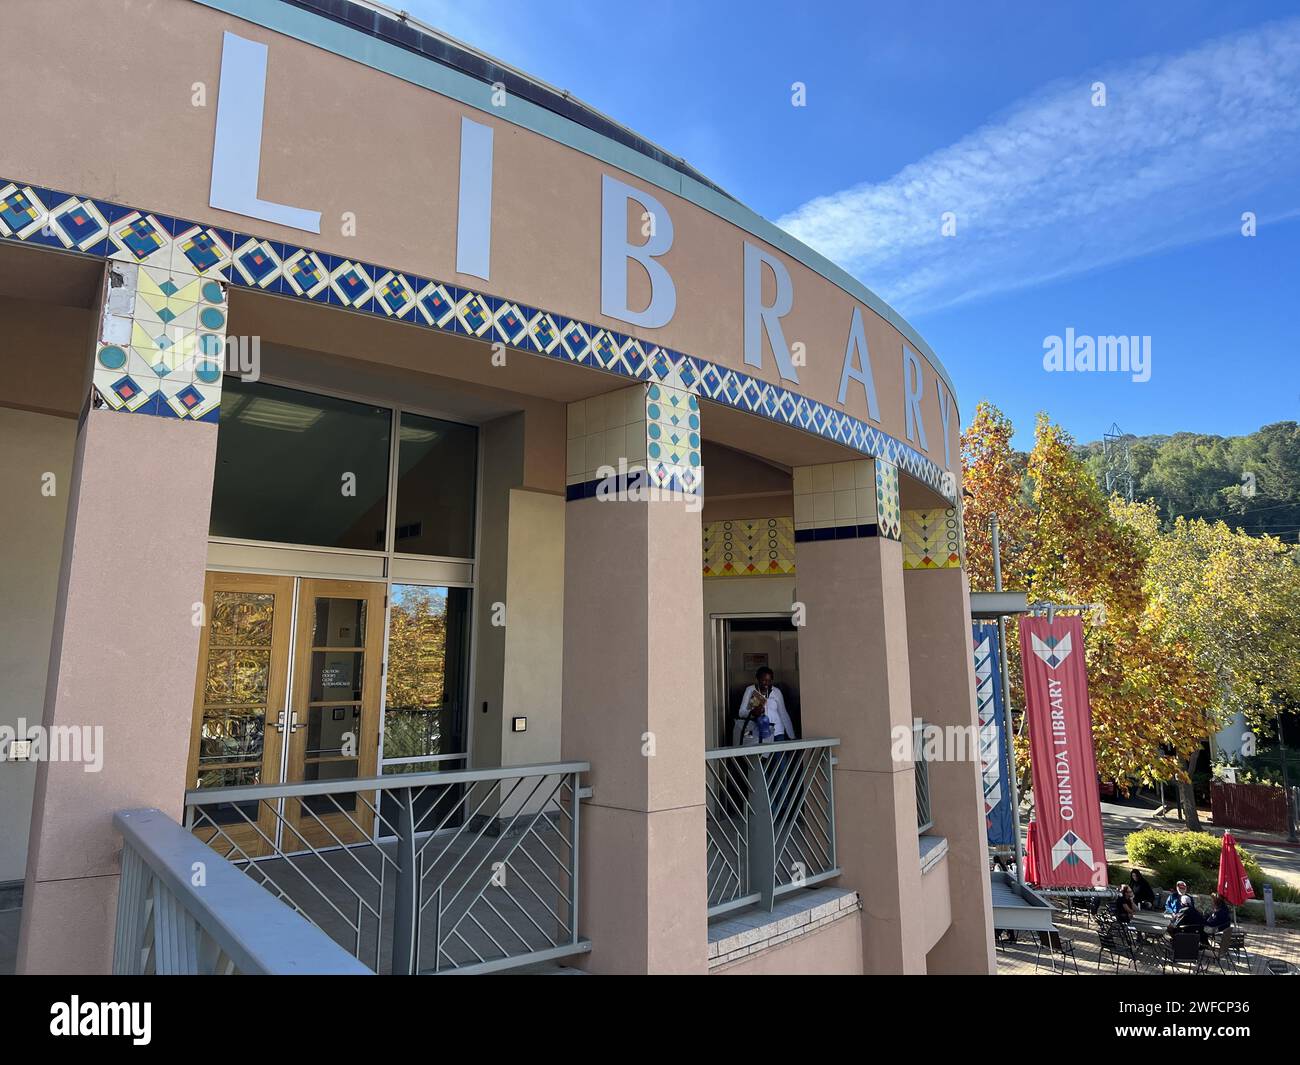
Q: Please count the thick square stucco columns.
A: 4